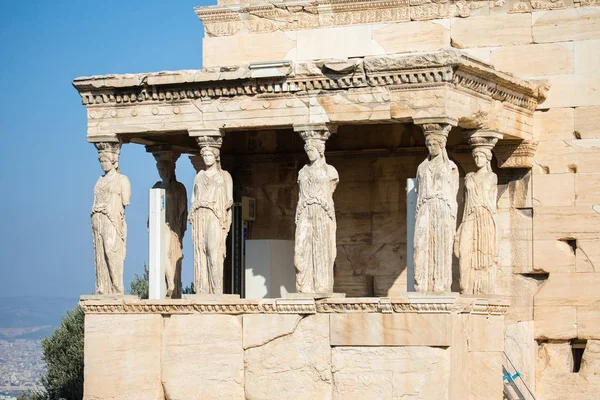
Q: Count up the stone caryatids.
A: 6